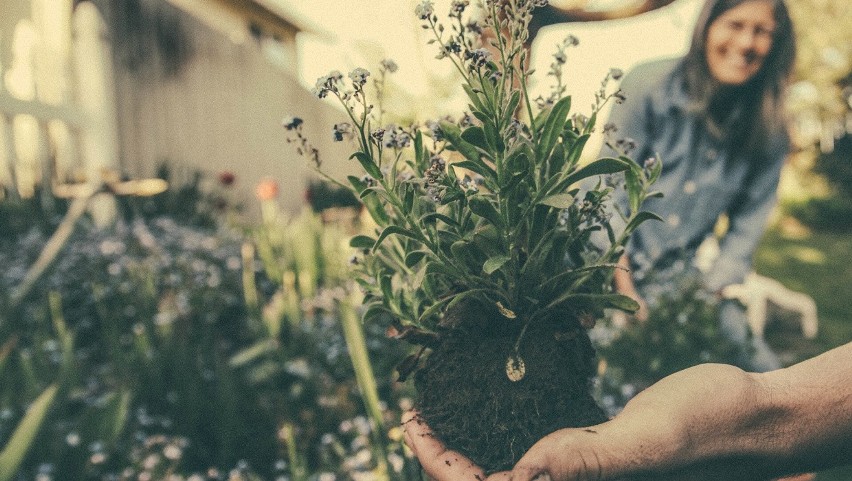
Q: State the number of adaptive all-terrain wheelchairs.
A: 0